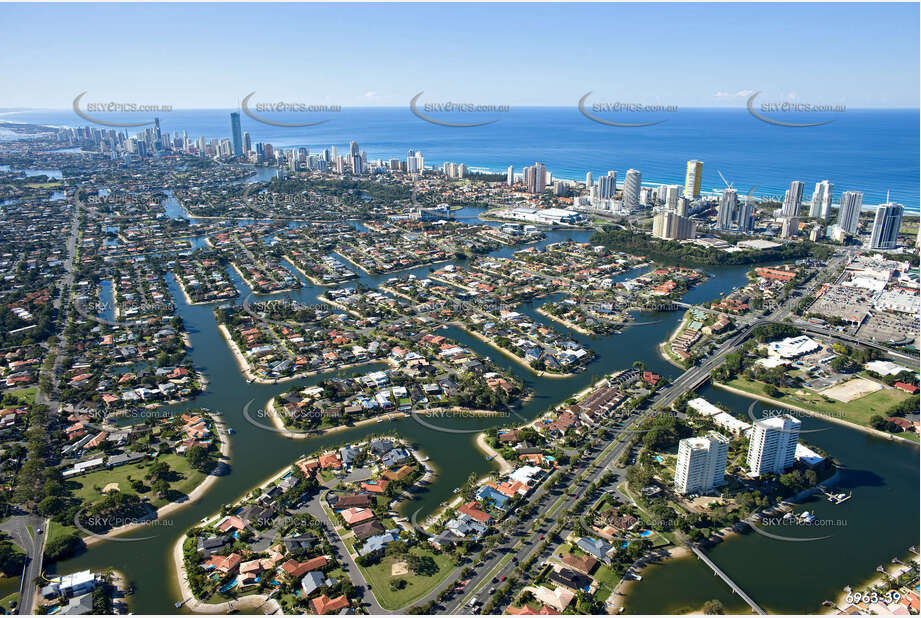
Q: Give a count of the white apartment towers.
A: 2